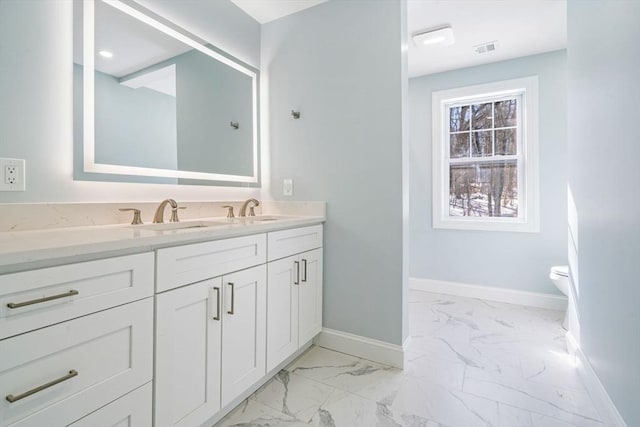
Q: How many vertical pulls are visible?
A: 4